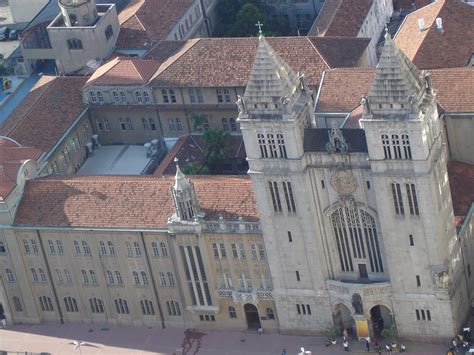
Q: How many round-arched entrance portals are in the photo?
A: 3